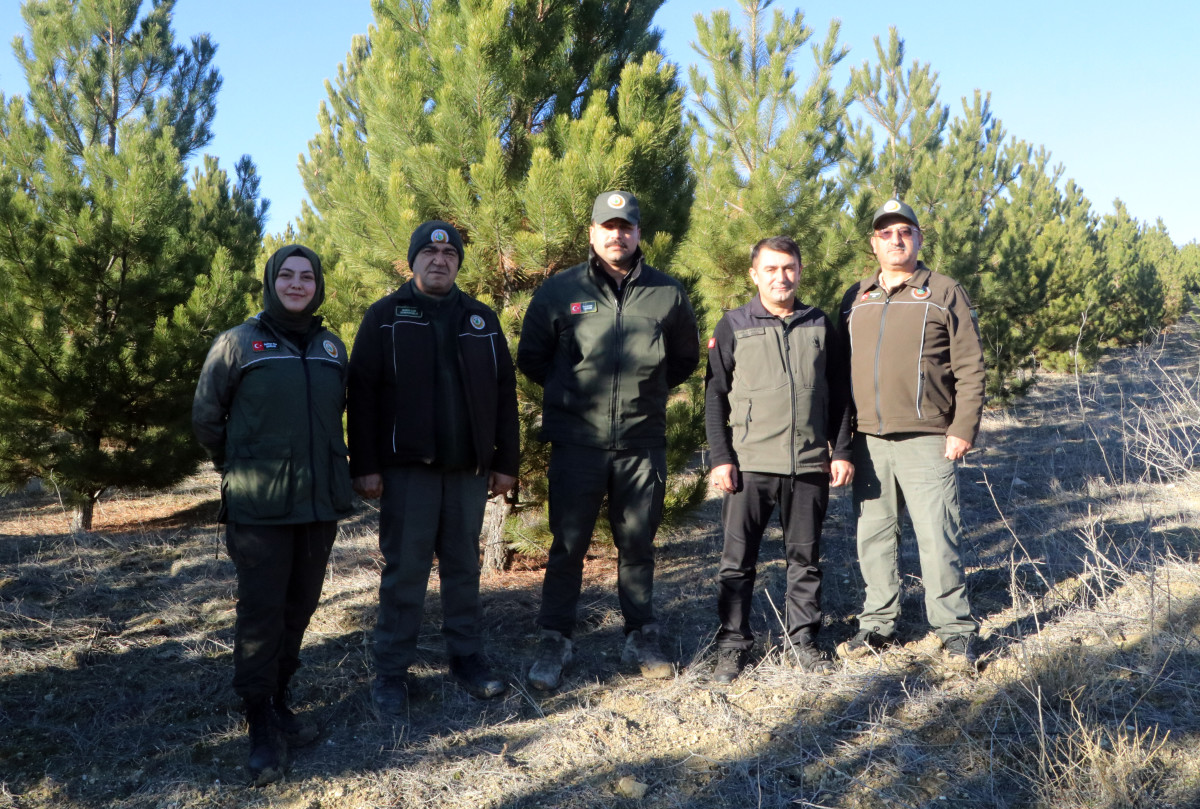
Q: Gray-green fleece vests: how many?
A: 1